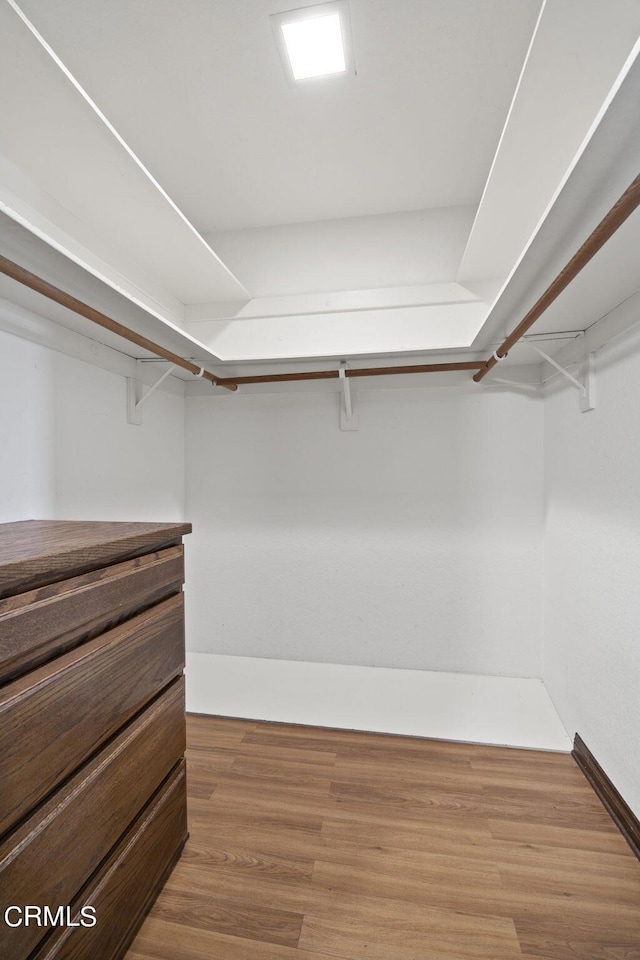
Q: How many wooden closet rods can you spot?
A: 3